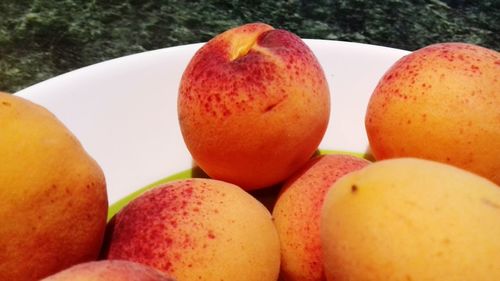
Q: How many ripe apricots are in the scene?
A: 7